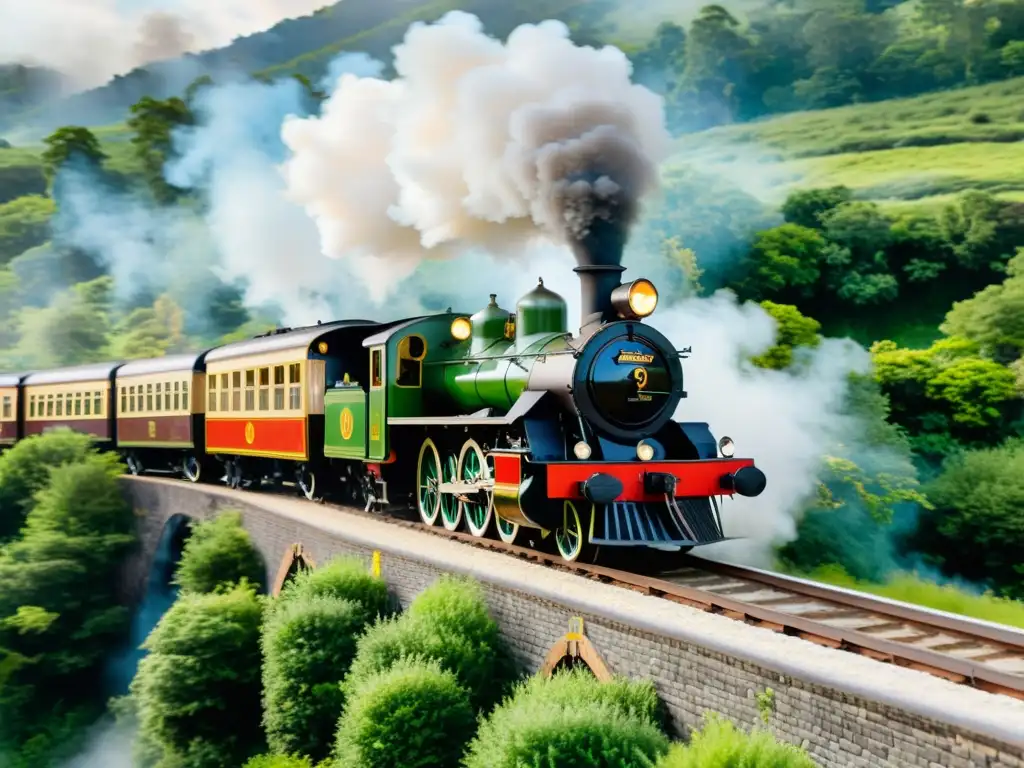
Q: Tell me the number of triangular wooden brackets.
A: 2